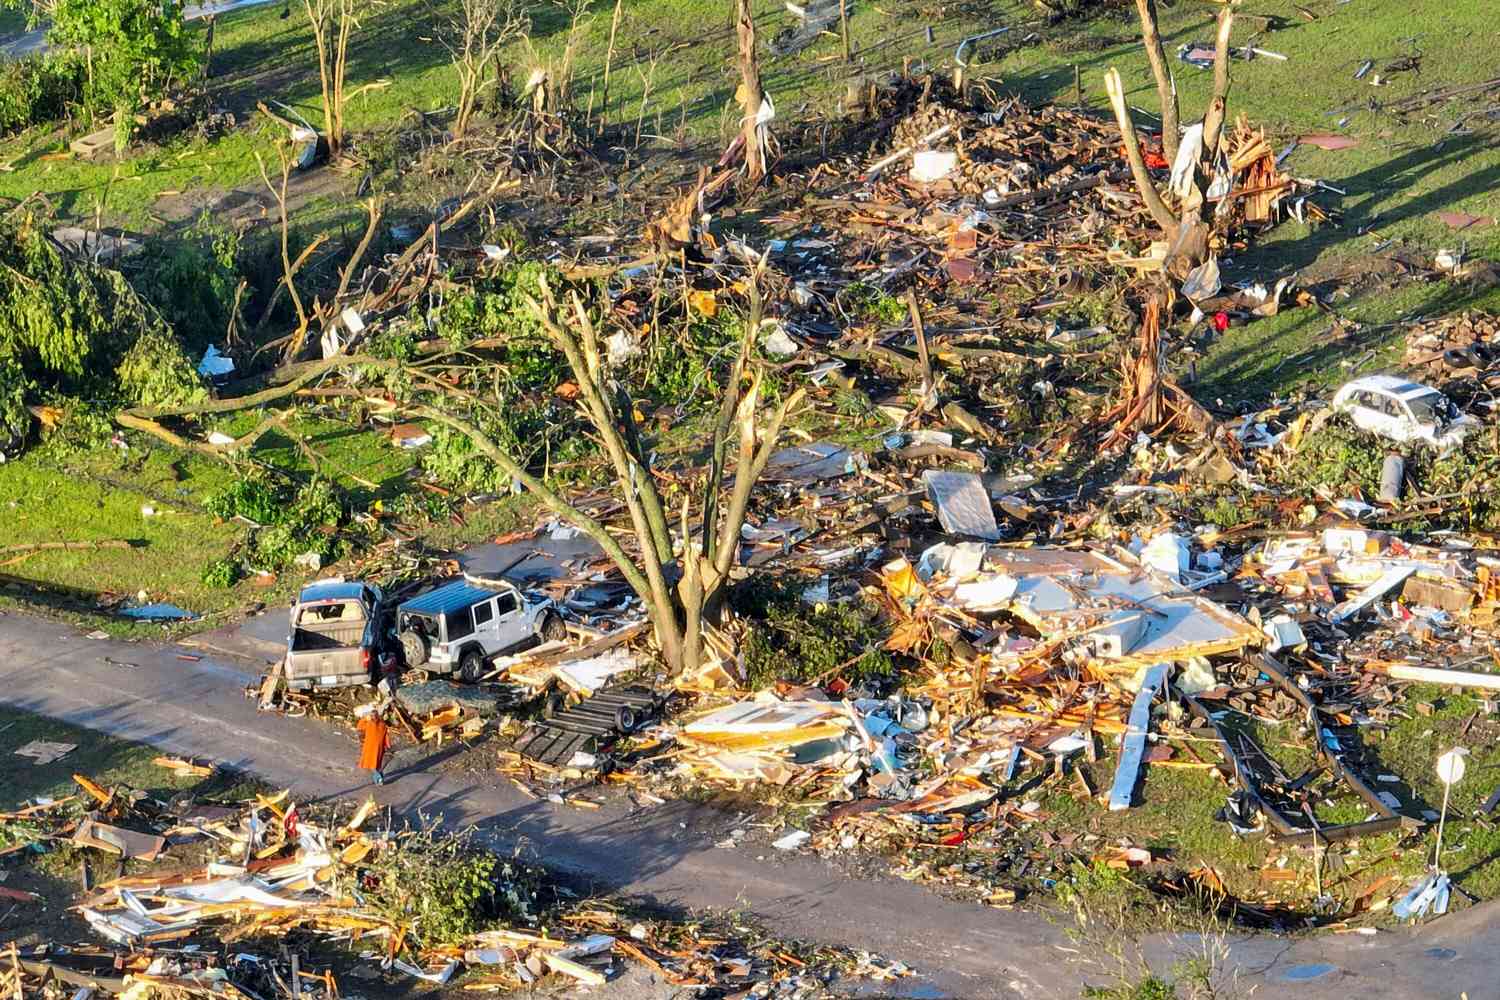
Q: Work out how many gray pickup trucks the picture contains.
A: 1